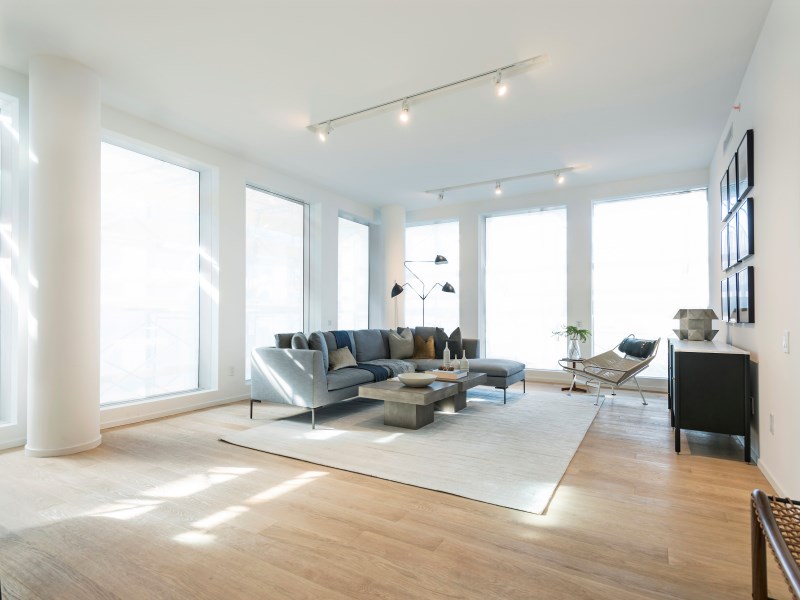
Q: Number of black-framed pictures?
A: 9